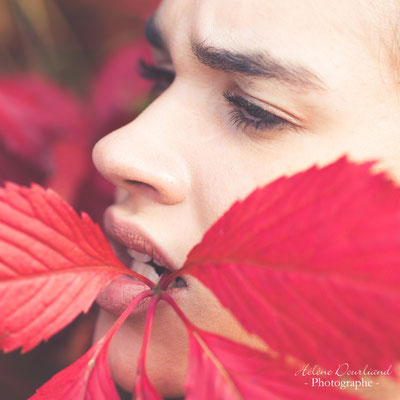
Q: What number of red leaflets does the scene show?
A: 5